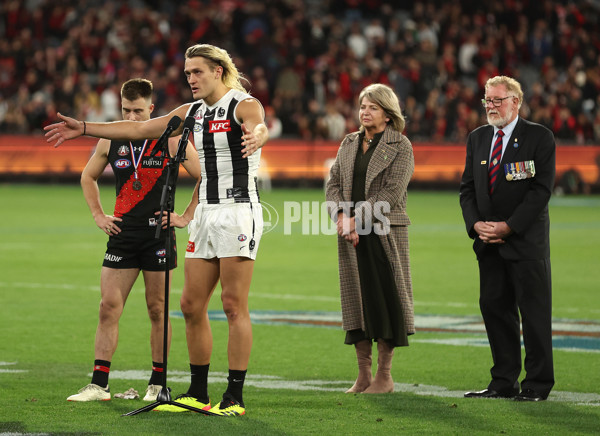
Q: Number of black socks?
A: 4